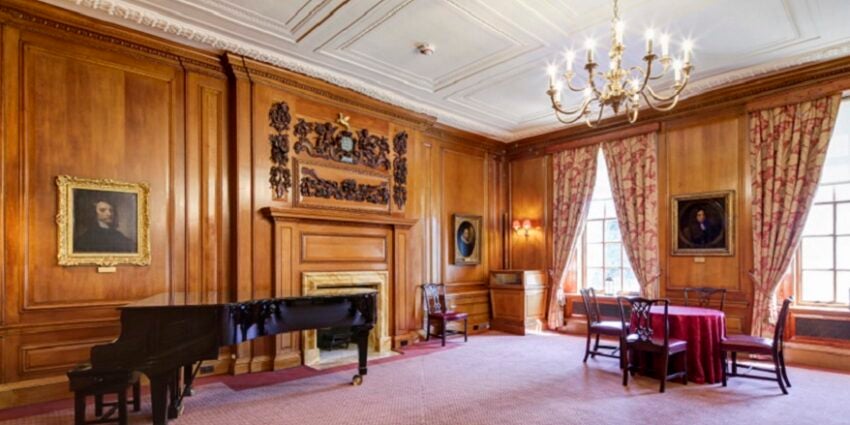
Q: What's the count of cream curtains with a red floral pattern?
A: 3